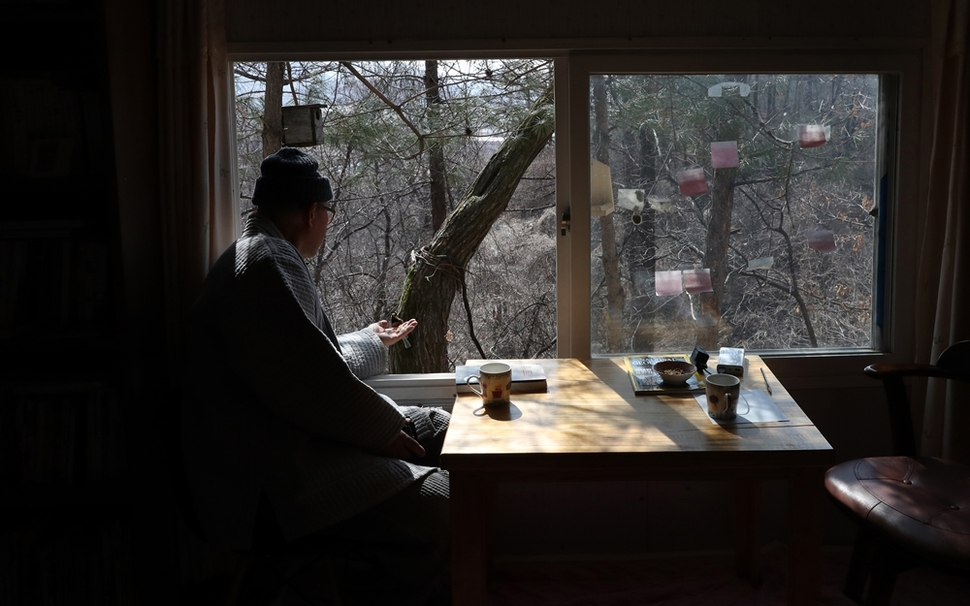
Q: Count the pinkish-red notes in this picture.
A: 6